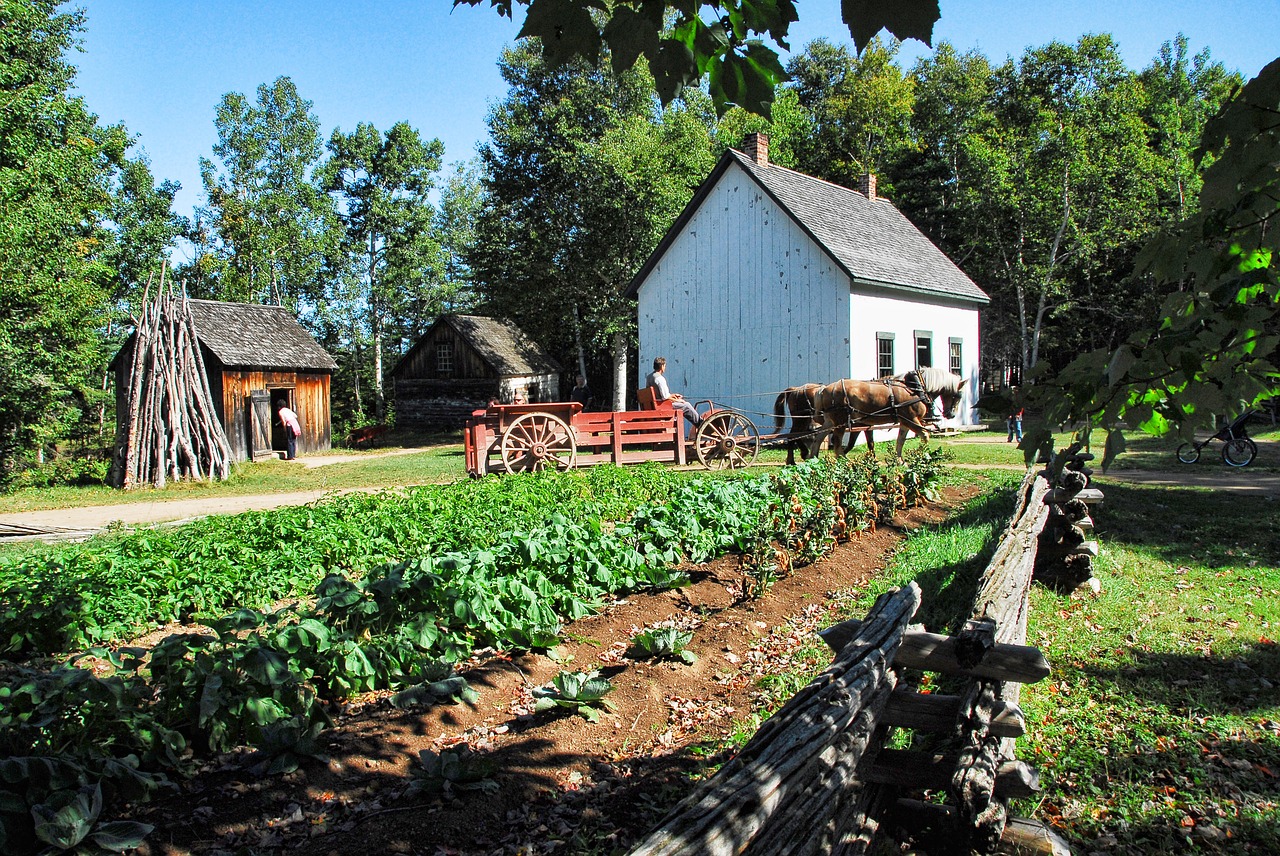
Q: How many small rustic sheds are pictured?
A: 2